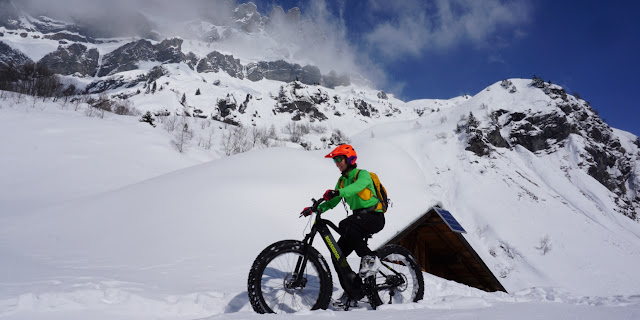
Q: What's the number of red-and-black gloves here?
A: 2